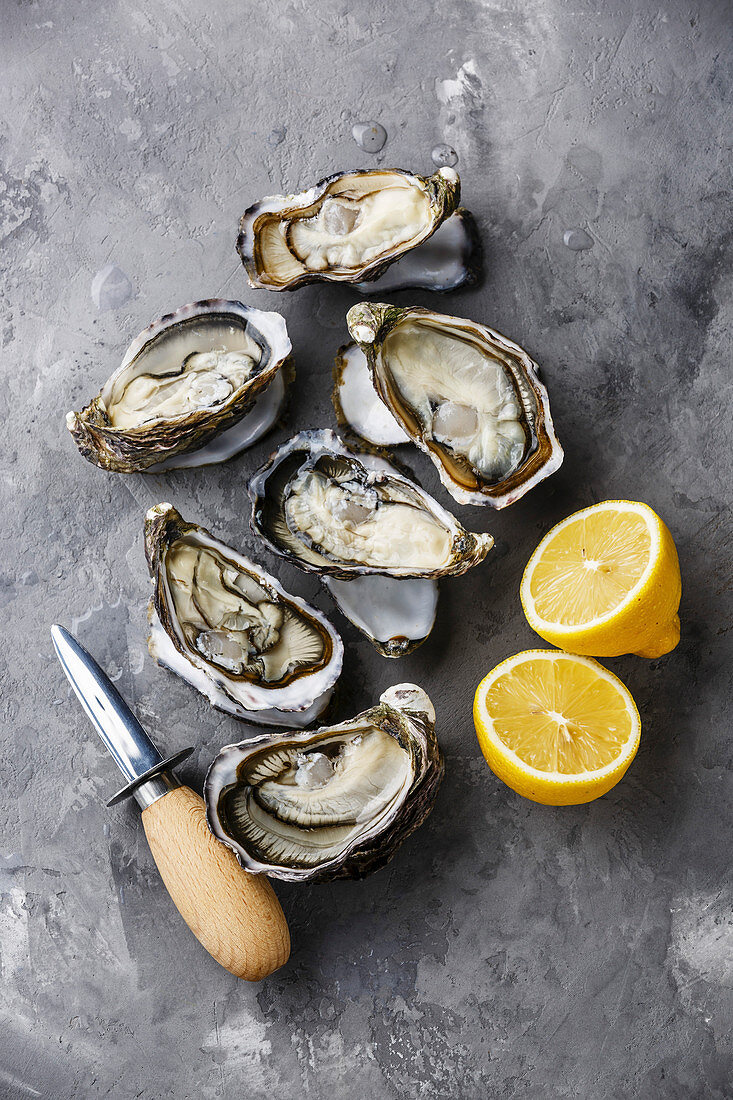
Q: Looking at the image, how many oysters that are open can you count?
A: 6